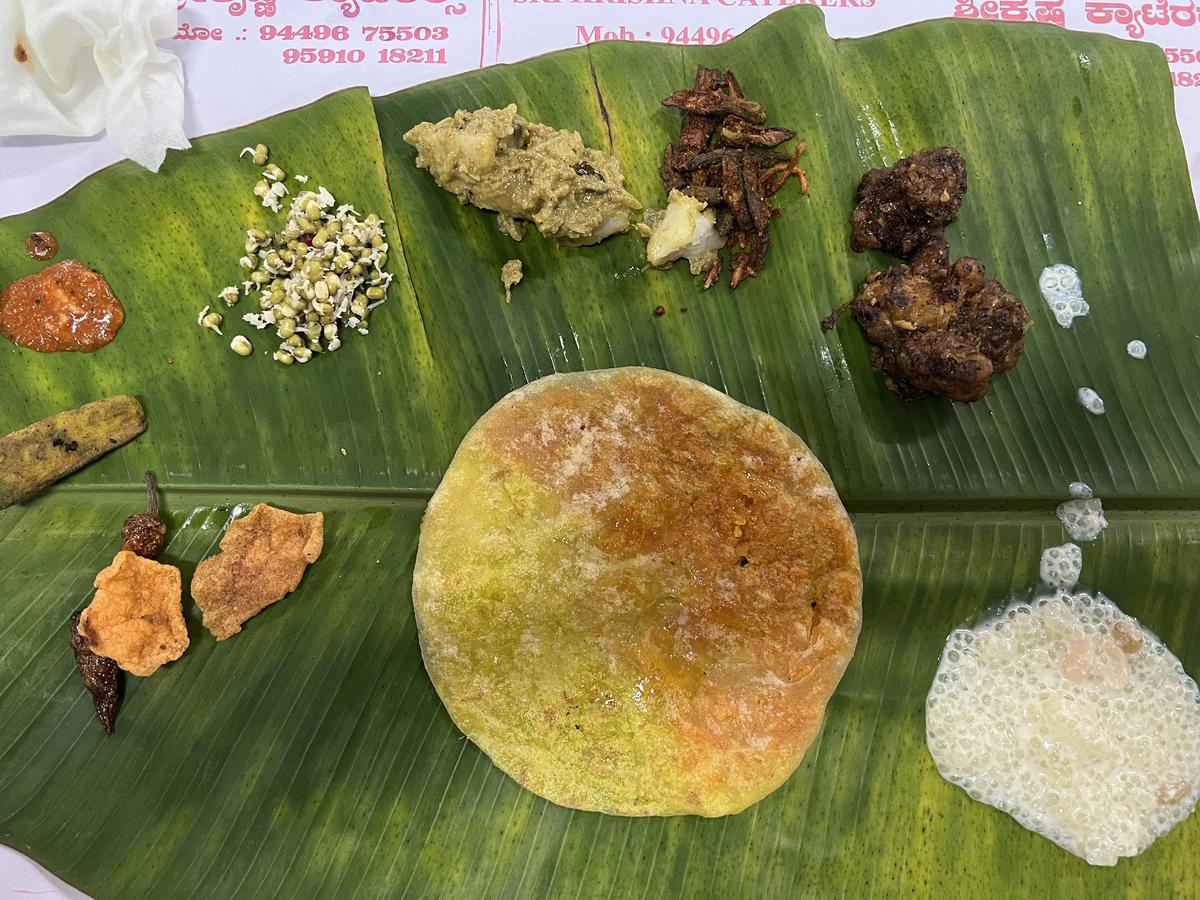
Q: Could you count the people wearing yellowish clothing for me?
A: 0